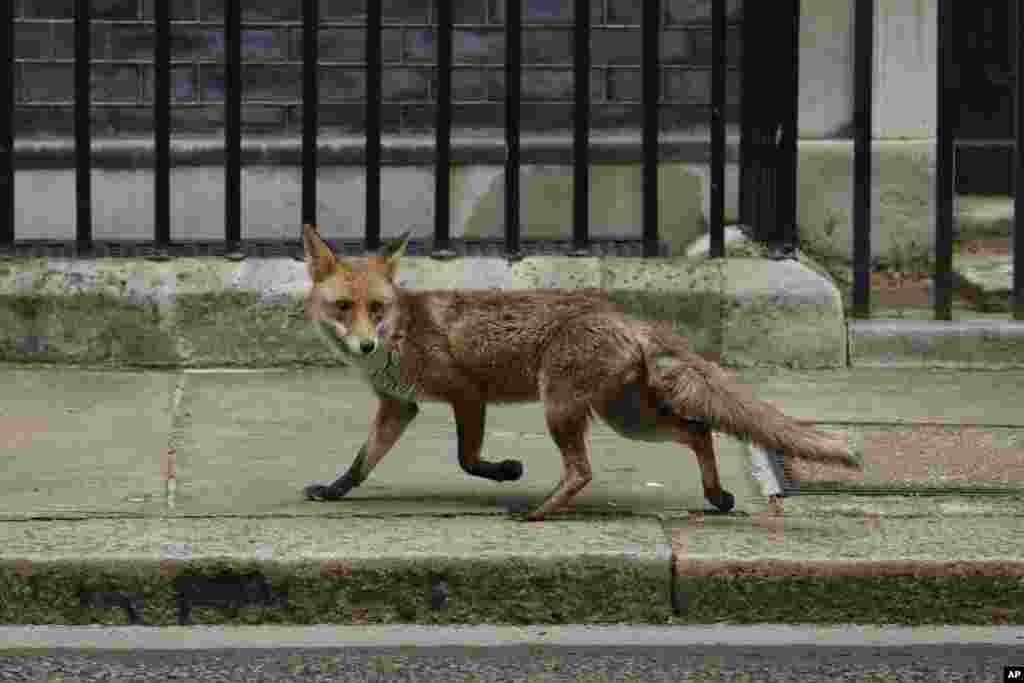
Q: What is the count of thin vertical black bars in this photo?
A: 14